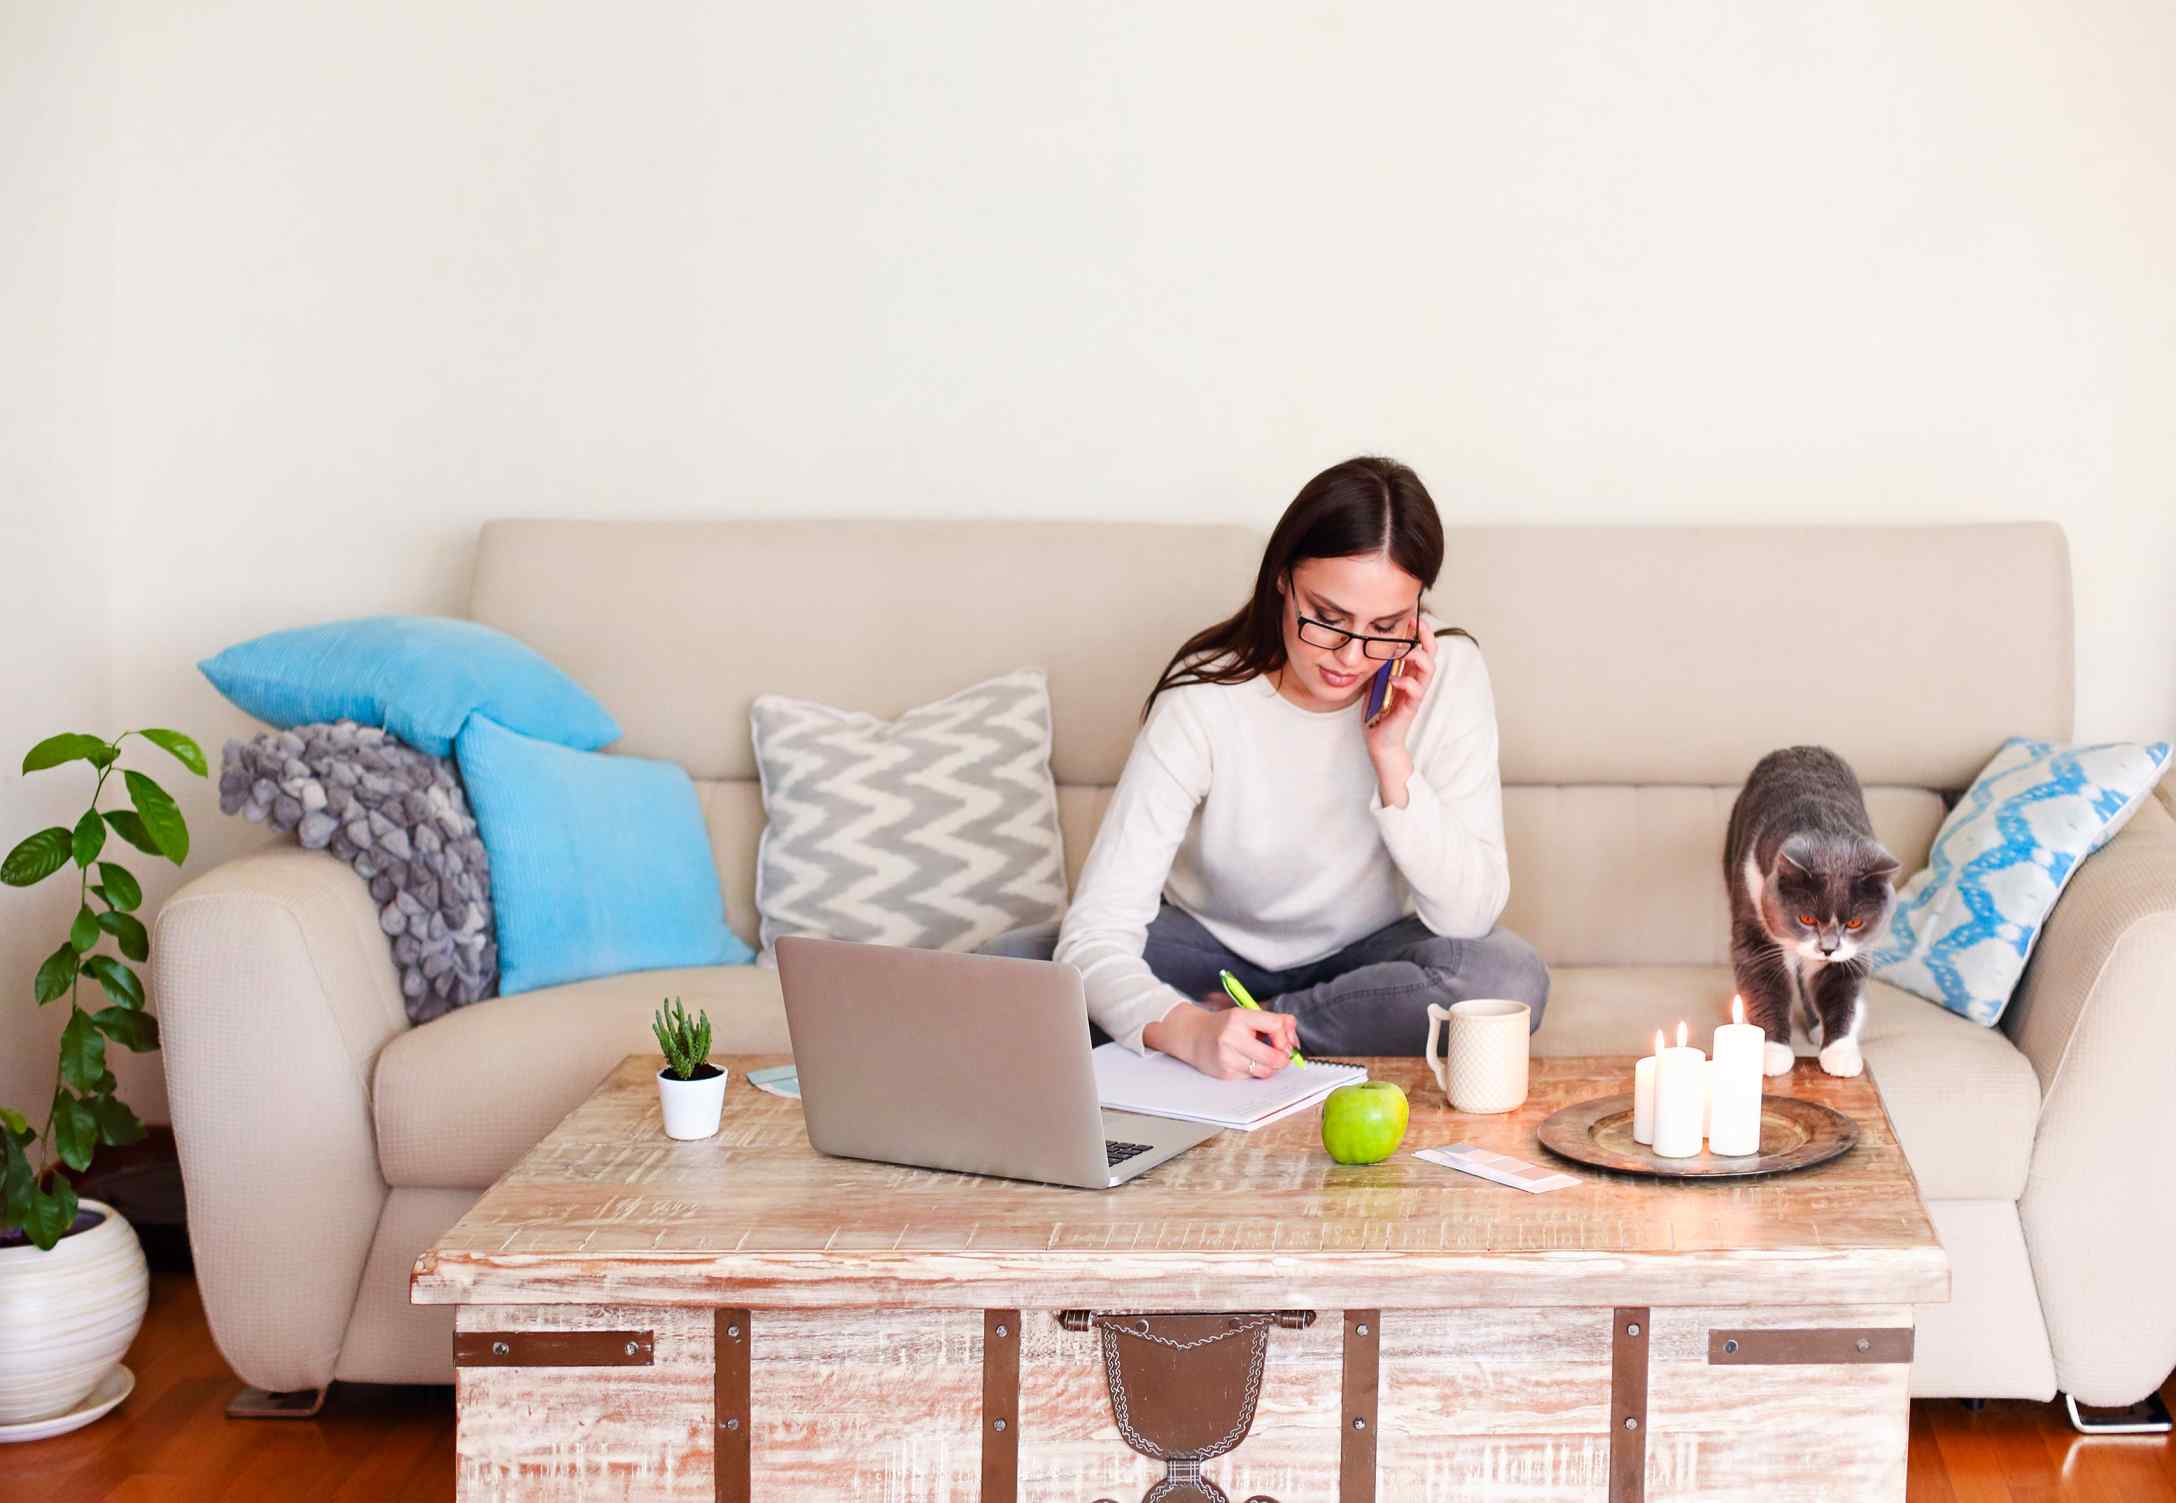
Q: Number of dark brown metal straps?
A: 6